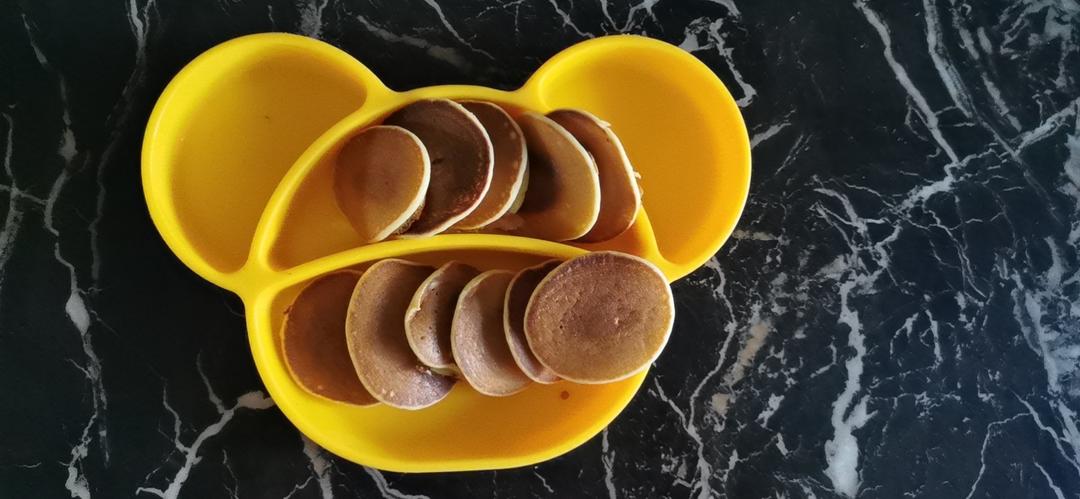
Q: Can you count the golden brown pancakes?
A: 11